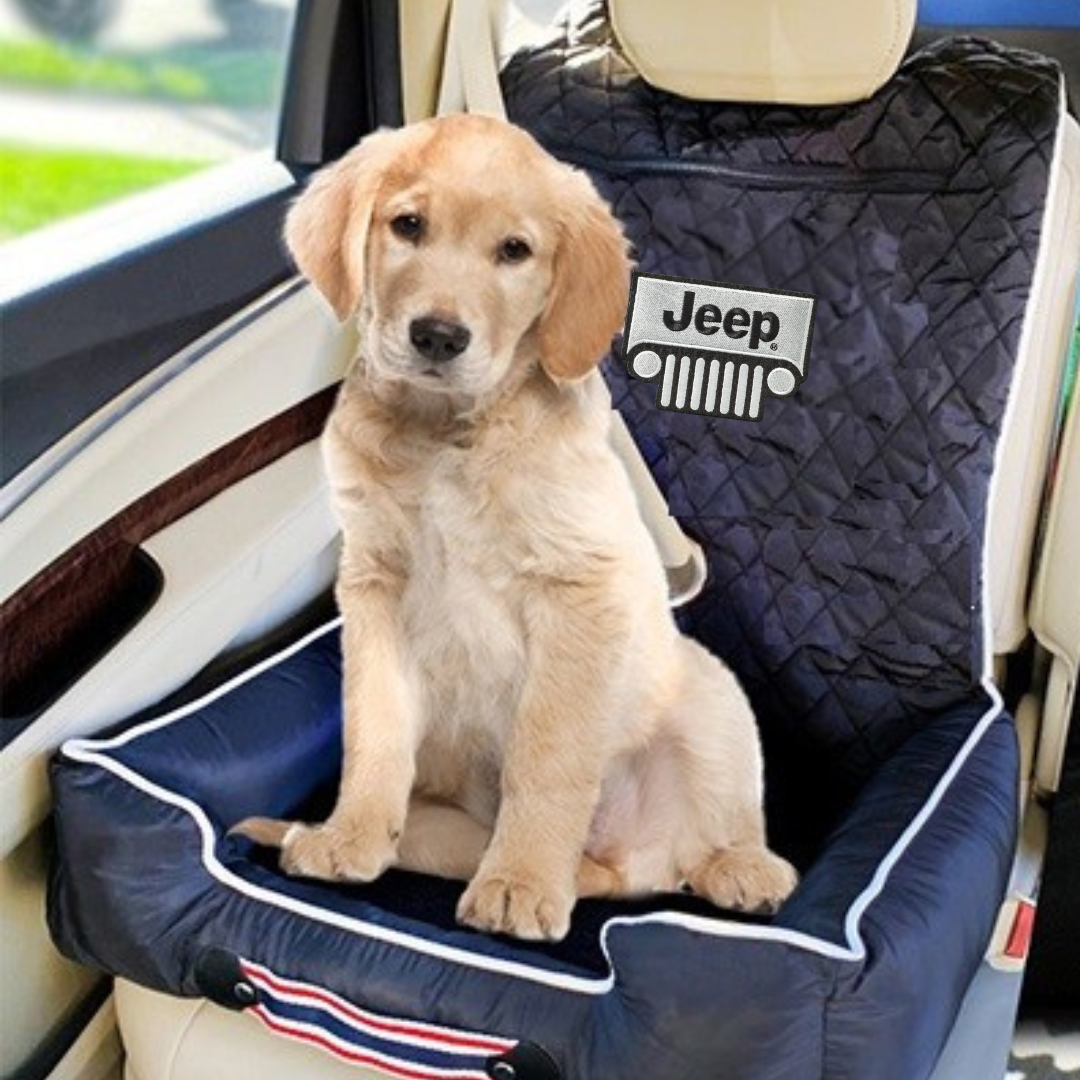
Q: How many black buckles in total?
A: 2